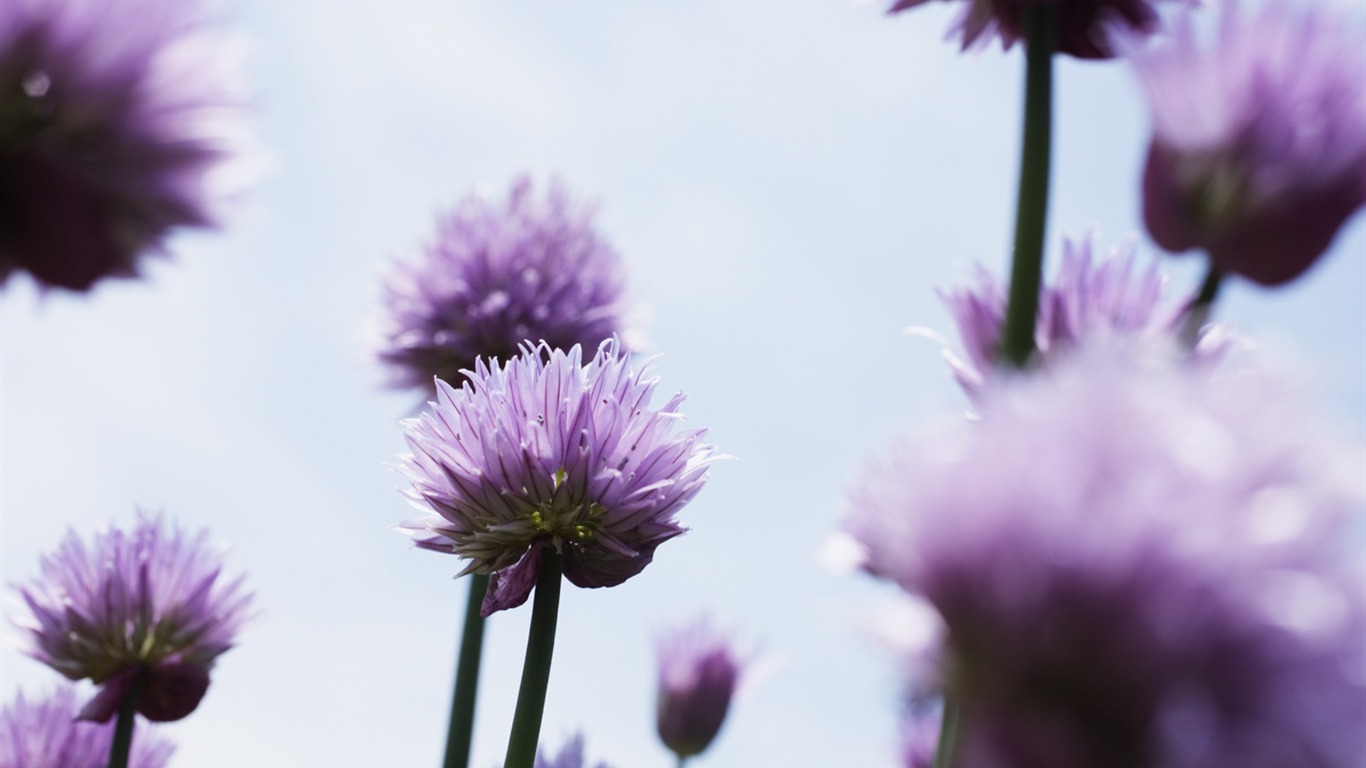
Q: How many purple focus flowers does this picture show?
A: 1